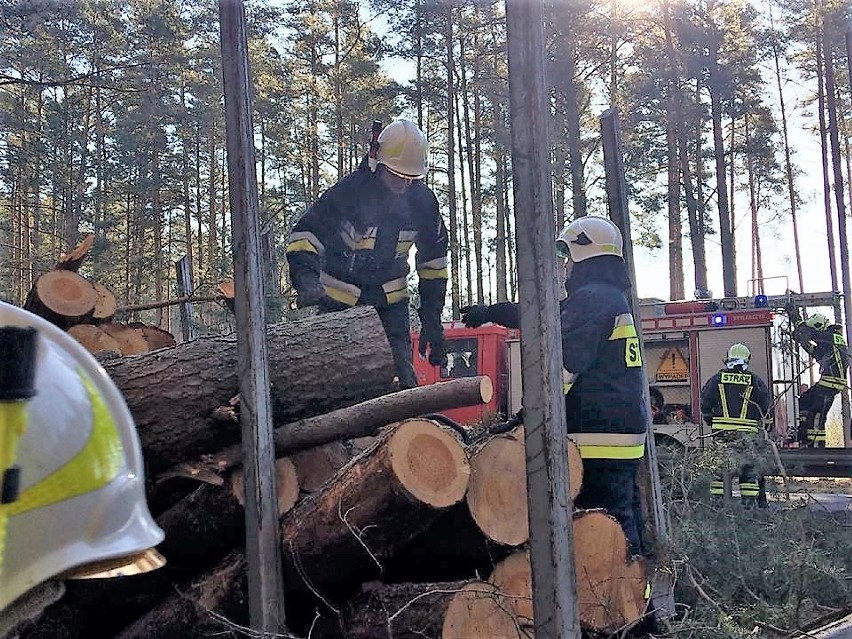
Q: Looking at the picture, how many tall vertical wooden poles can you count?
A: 3